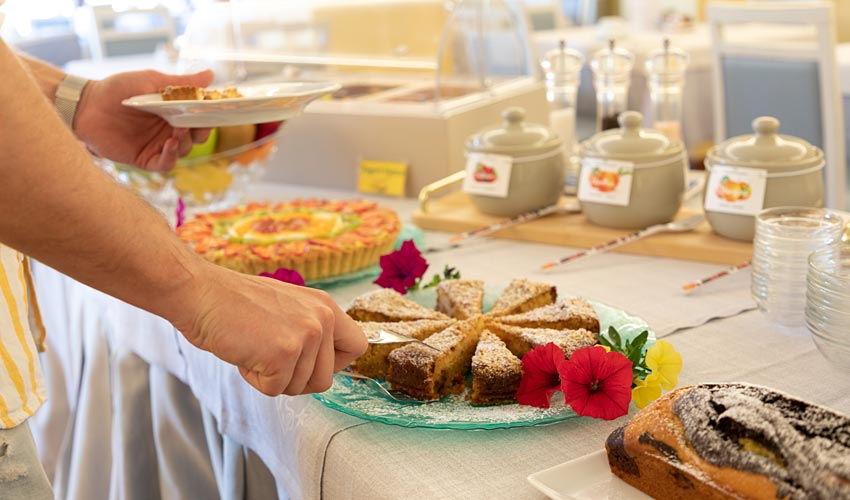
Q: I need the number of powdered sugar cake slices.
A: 8